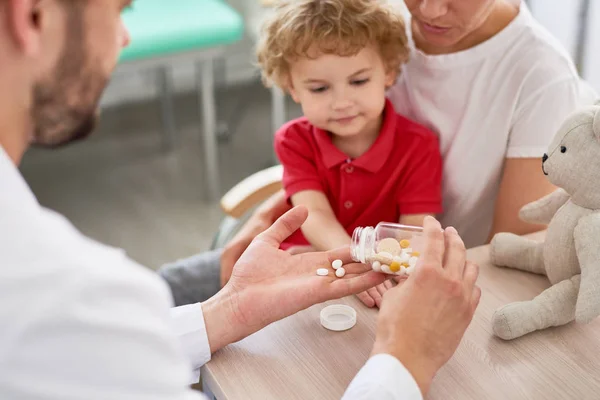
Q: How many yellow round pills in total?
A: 4